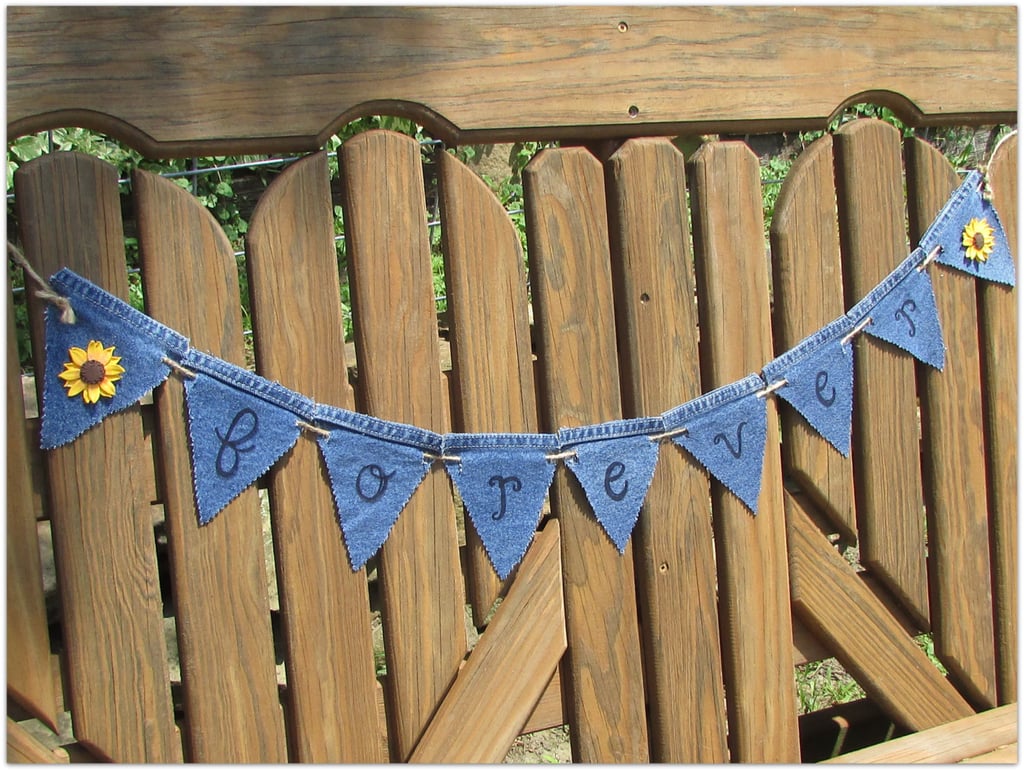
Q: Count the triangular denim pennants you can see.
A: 9